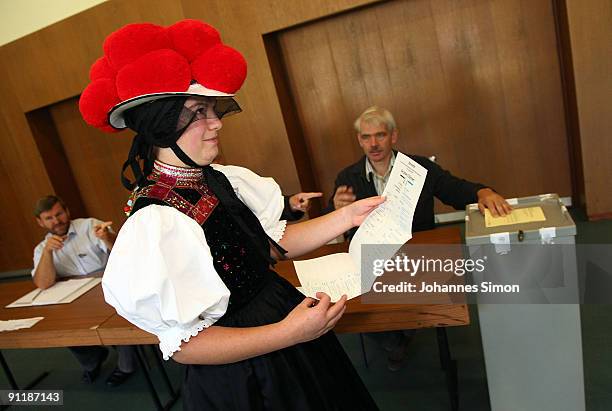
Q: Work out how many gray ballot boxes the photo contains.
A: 1